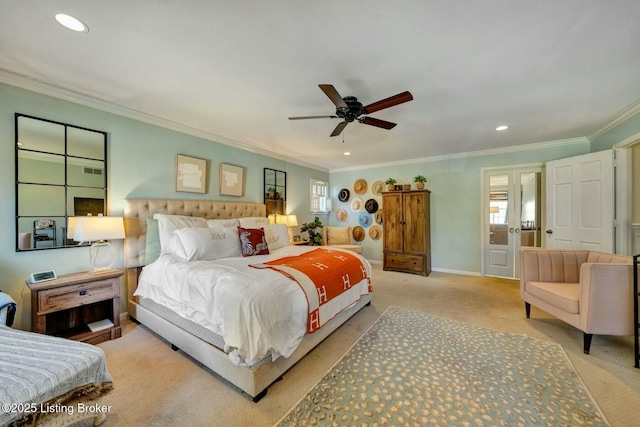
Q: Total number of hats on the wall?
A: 10